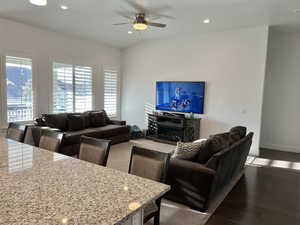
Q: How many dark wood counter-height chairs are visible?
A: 4